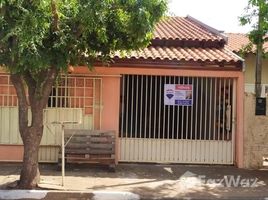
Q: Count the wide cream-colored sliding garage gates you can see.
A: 1